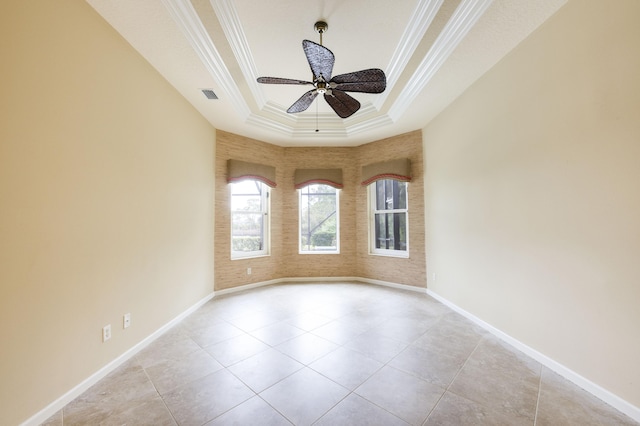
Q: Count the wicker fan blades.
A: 5